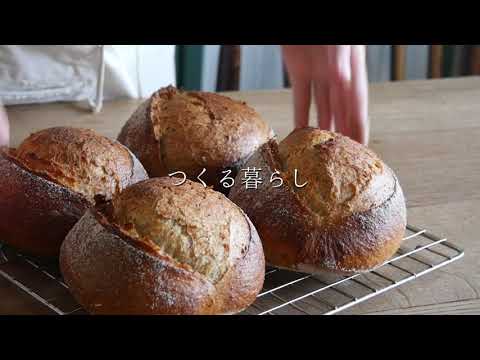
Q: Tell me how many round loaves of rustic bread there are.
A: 4